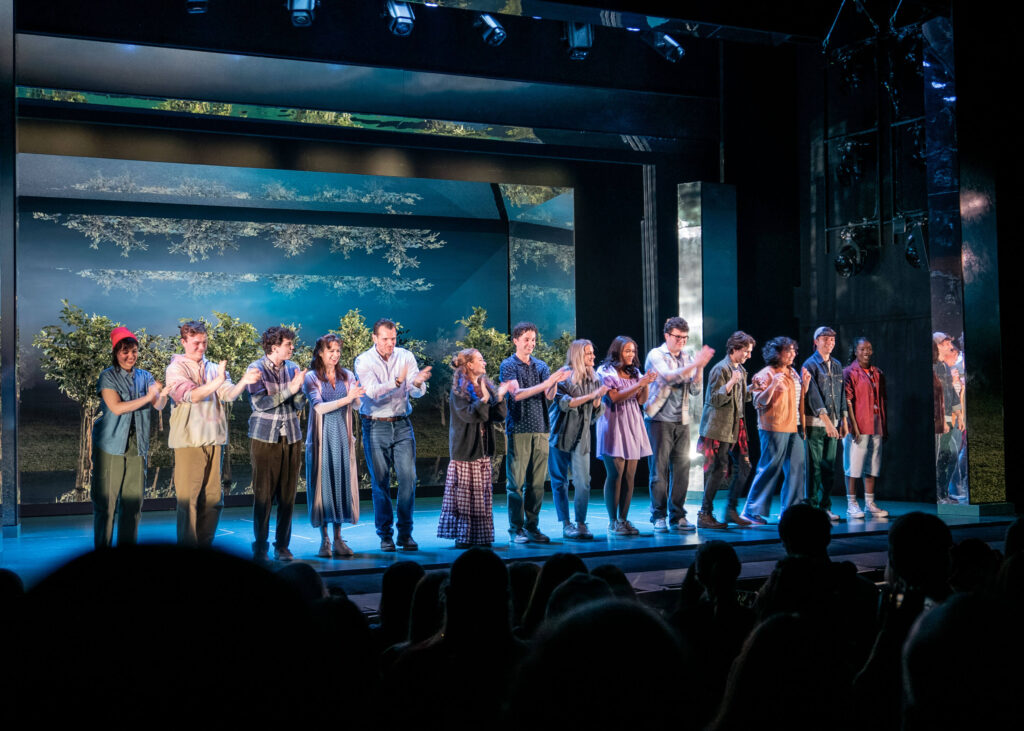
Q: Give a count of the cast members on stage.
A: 14